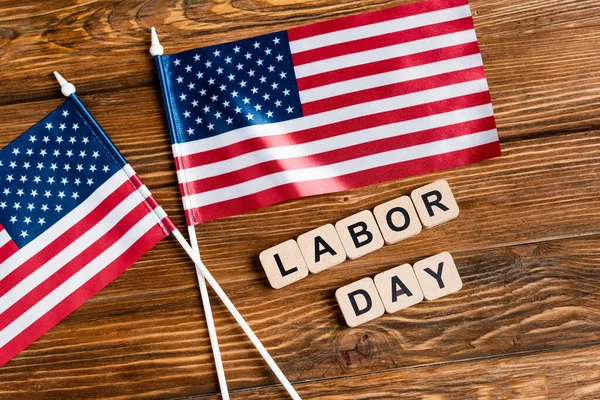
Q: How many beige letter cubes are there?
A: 8